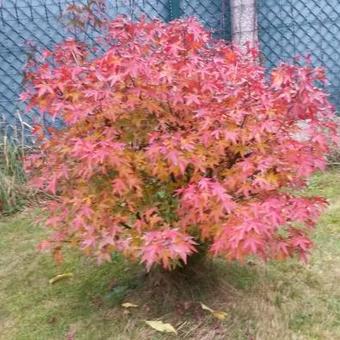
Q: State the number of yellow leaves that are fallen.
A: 4